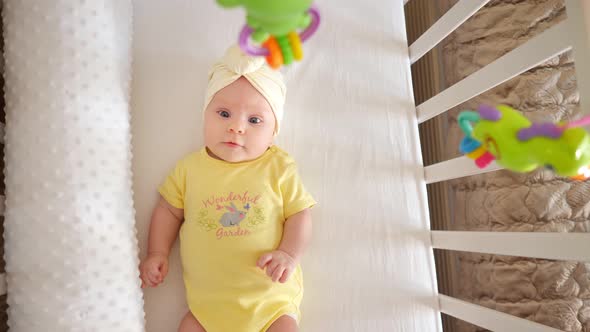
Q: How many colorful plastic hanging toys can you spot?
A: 2